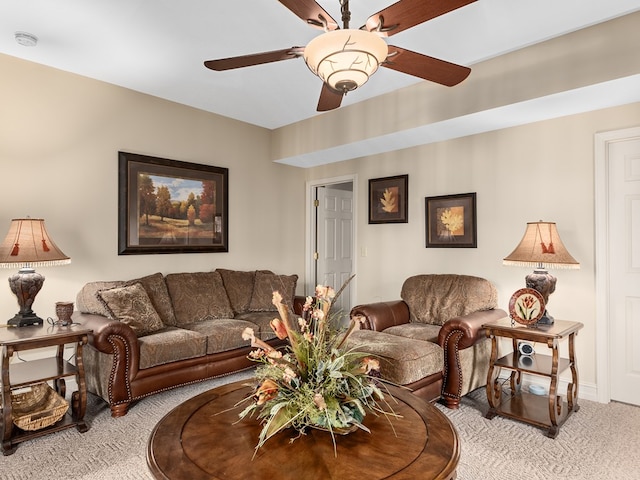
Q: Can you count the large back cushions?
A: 4